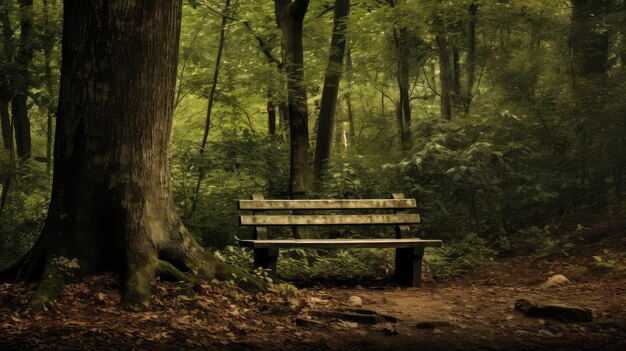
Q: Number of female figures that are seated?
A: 0